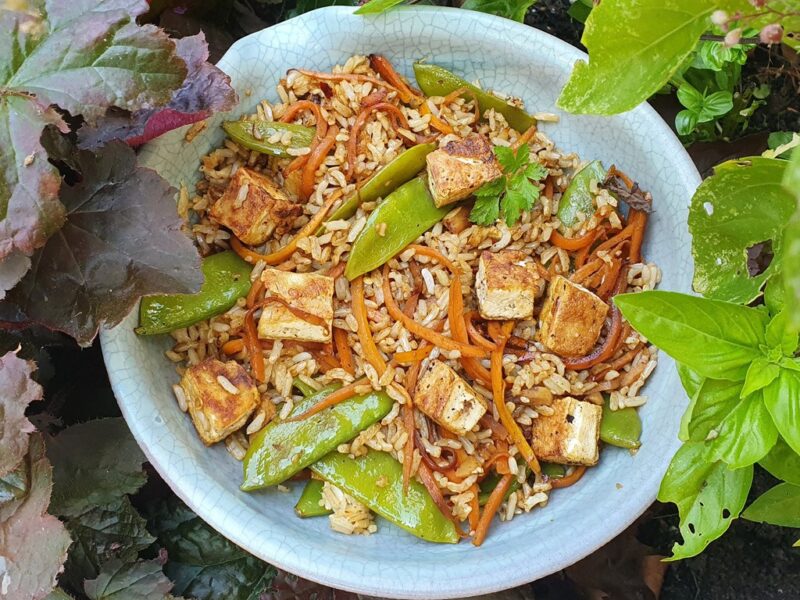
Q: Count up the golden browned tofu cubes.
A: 8